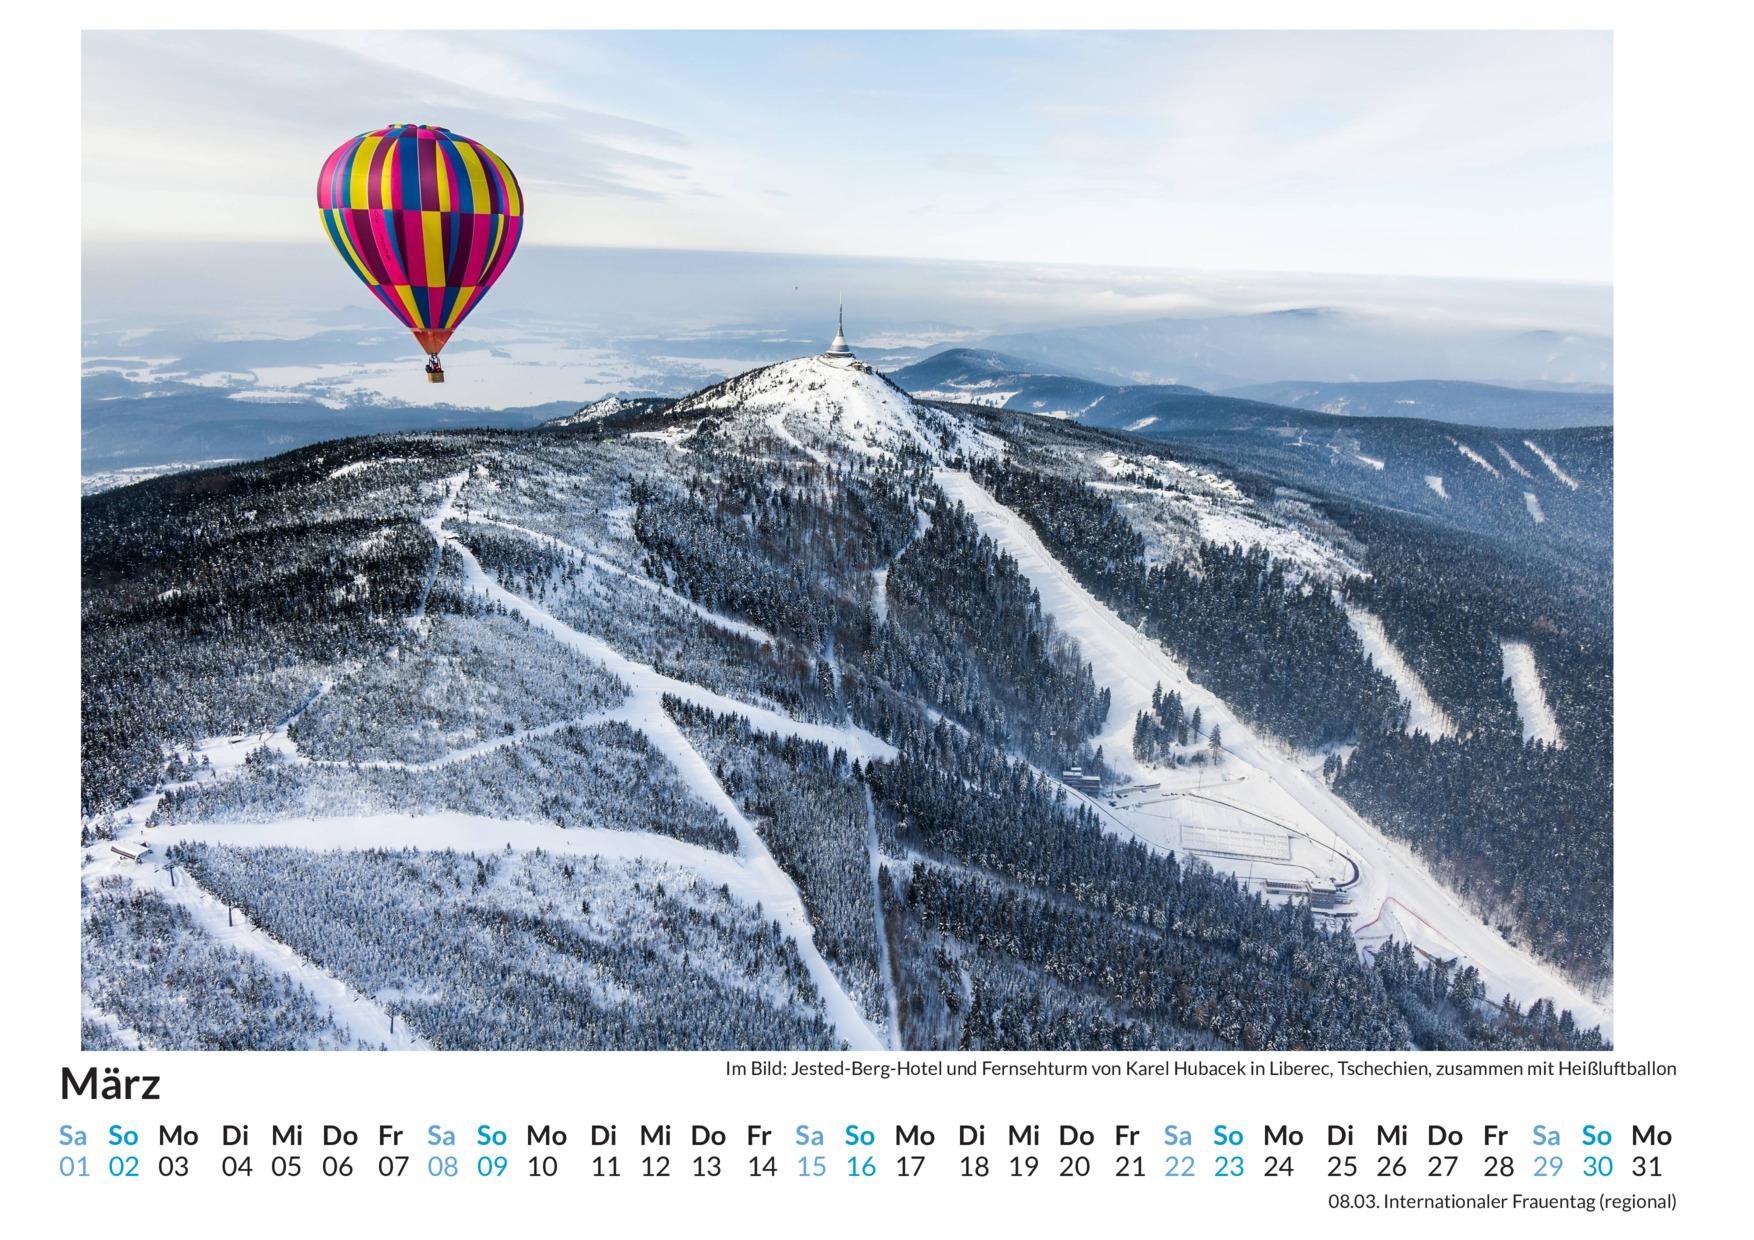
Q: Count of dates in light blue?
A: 5